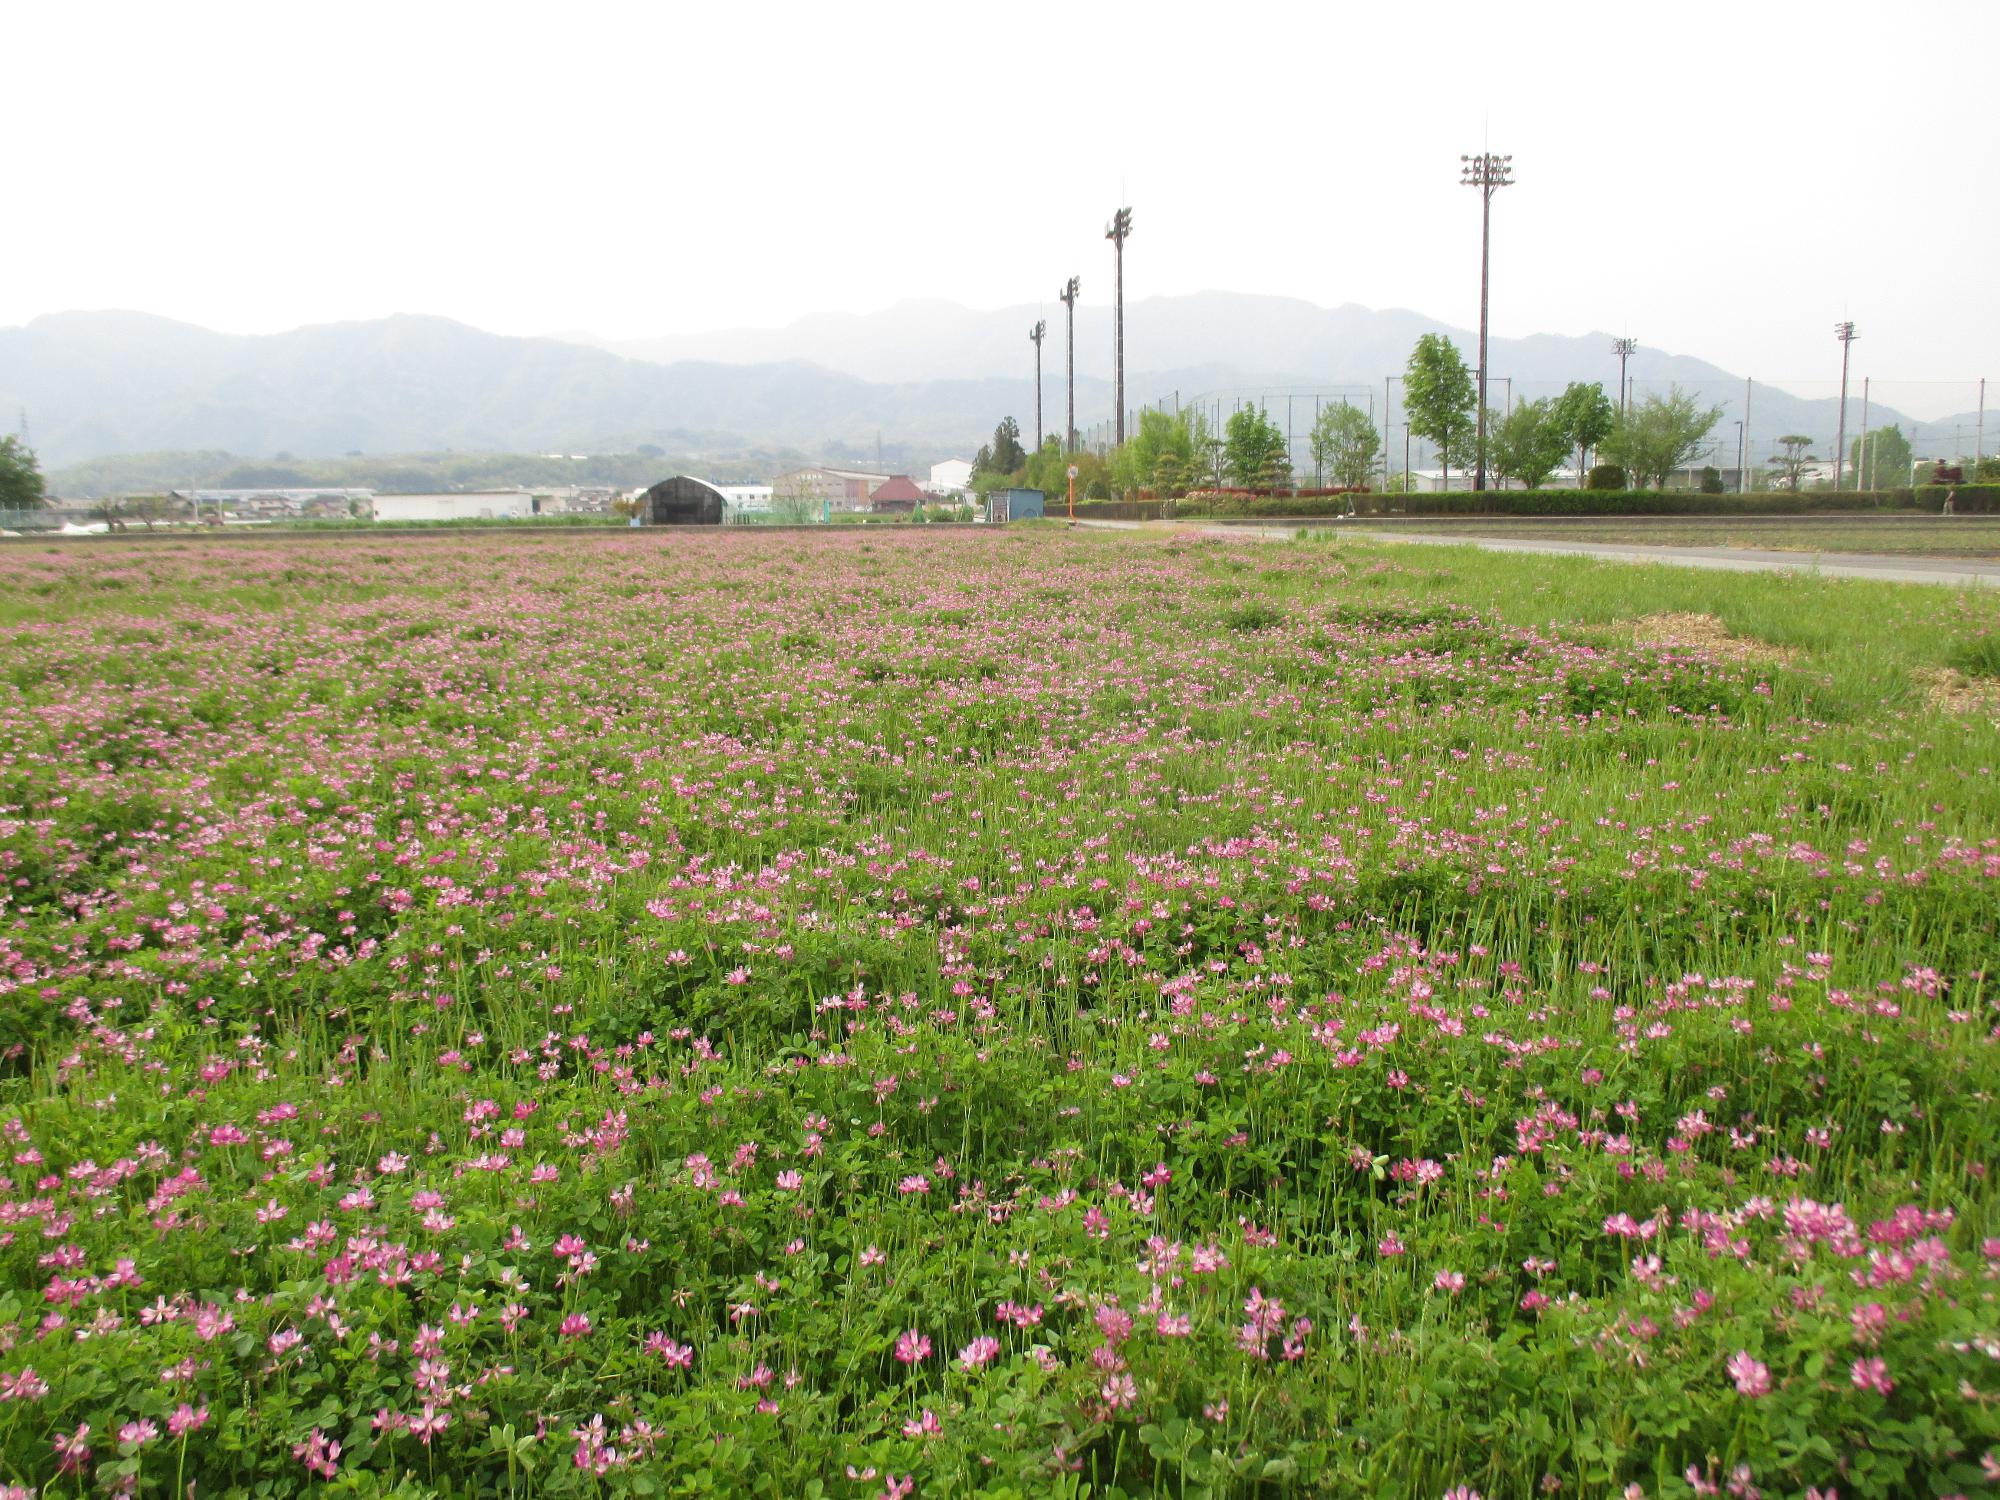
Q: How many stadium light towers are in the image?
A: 6